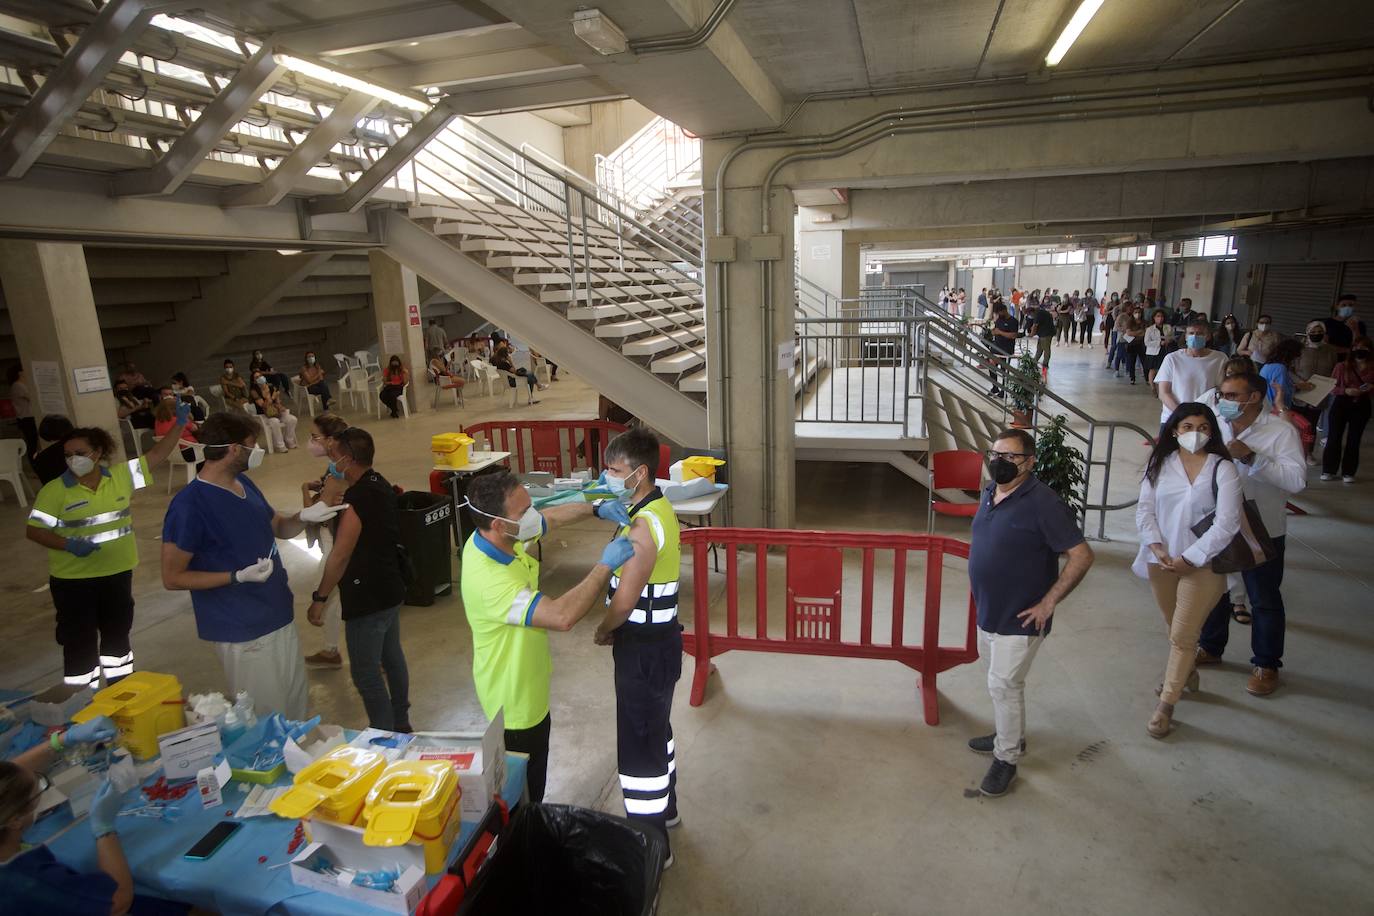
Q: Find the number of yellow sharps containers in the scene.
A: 5